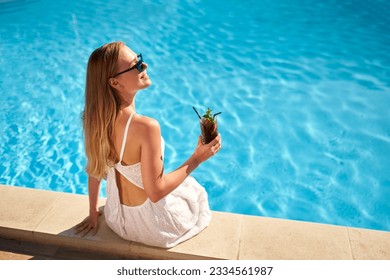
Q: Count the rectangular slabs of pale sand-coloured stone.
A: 5